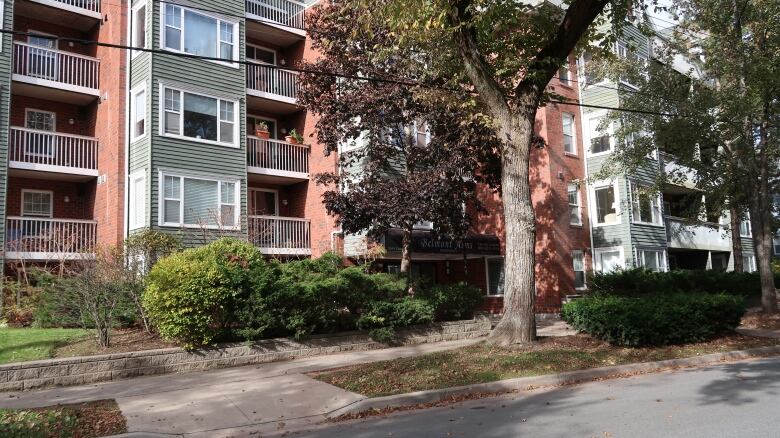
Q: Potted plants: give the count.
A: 2